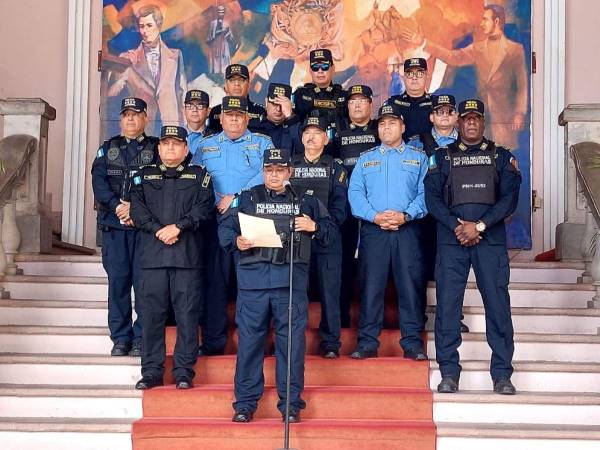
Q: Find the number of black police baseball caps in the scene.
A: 14